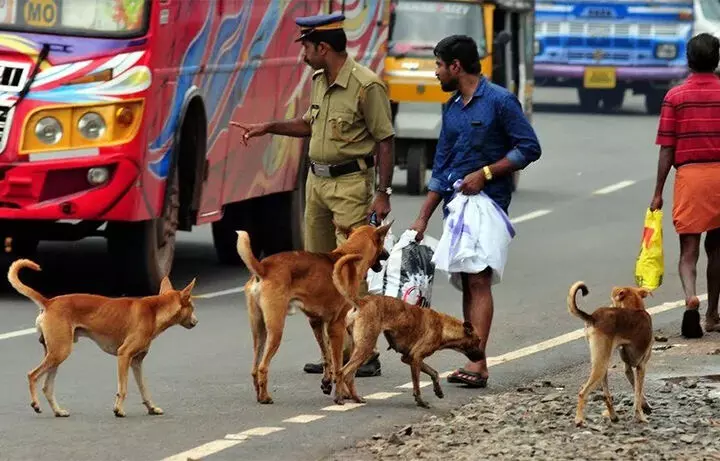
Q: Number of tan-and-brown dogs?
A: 4